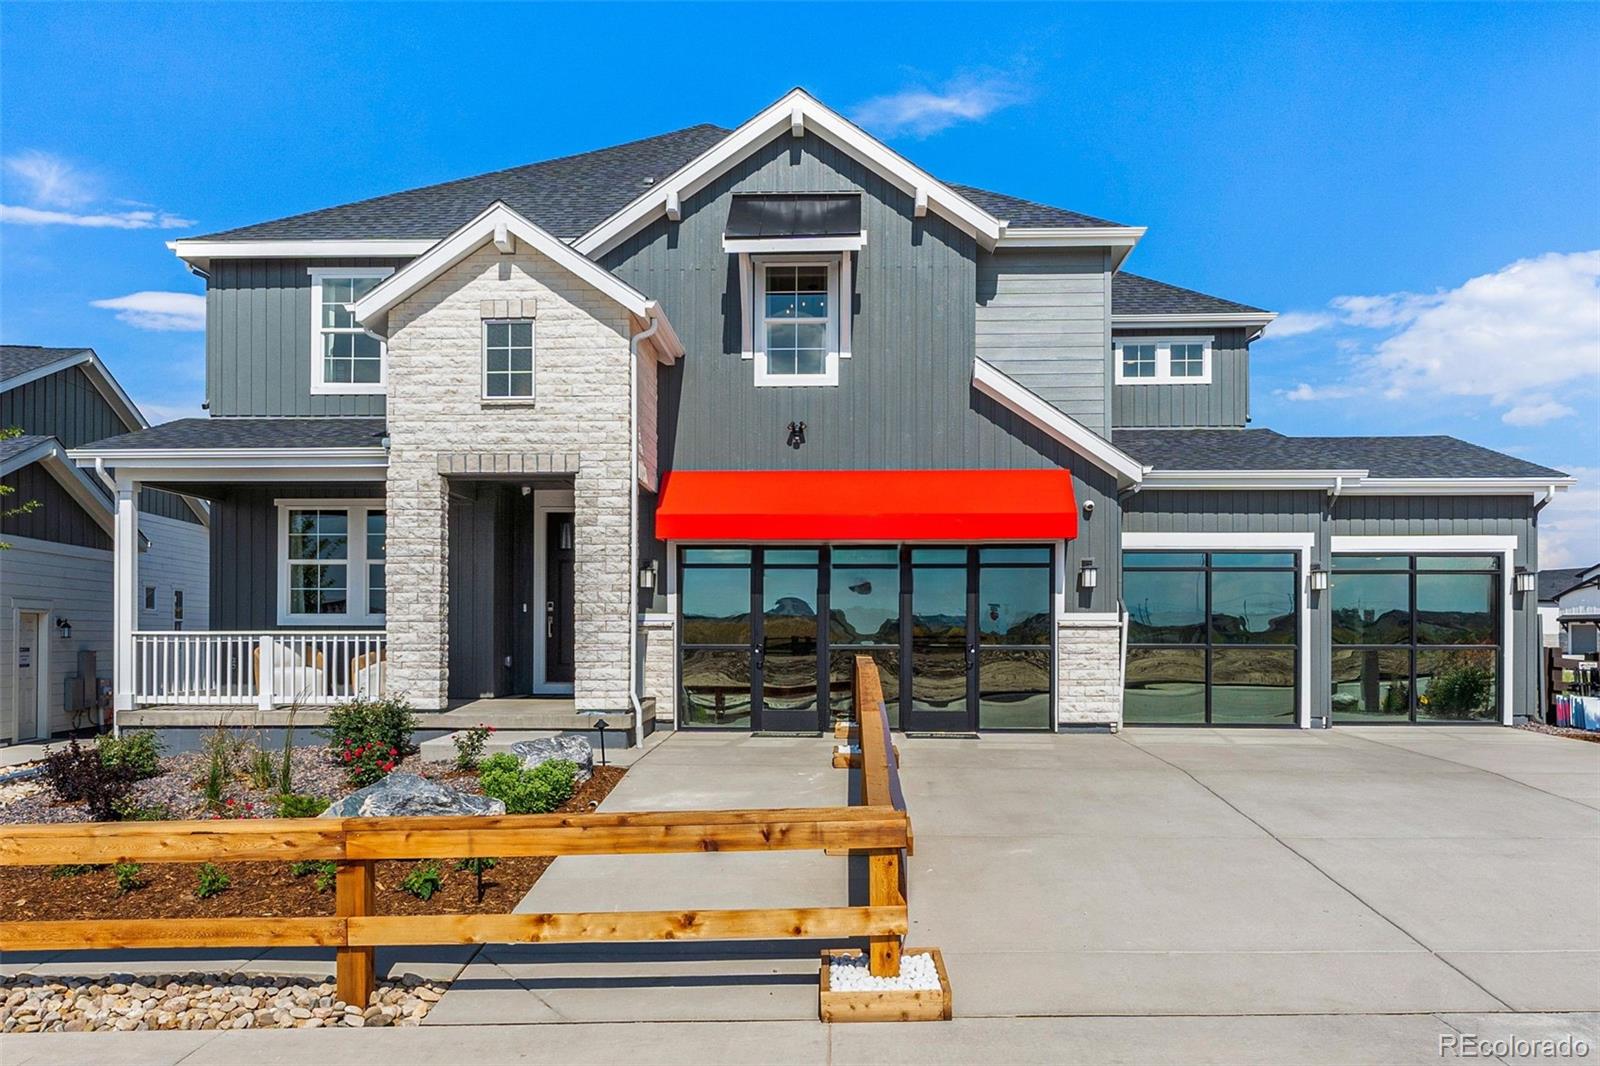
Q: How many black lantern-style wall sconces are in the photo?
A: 5